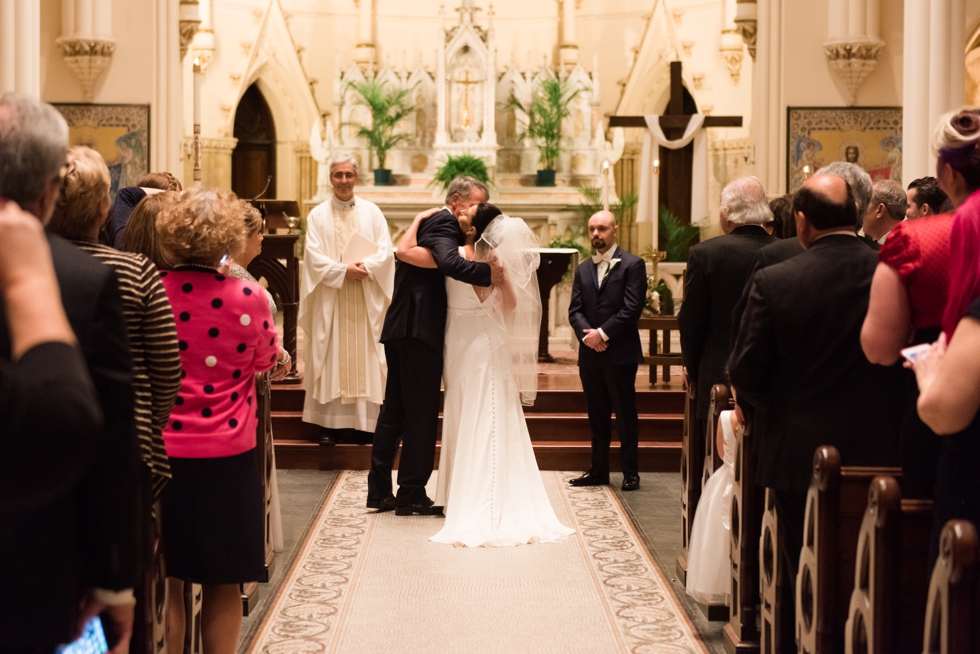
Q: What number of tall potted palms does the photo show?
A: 2